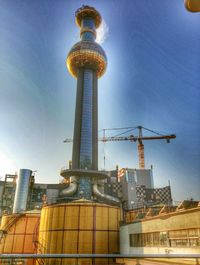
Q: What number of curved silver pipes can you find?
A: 2